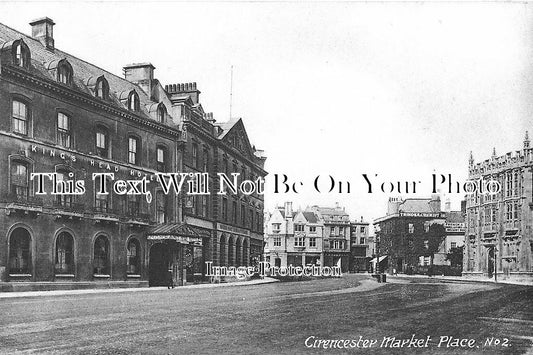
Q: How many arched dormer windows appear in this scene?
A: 5